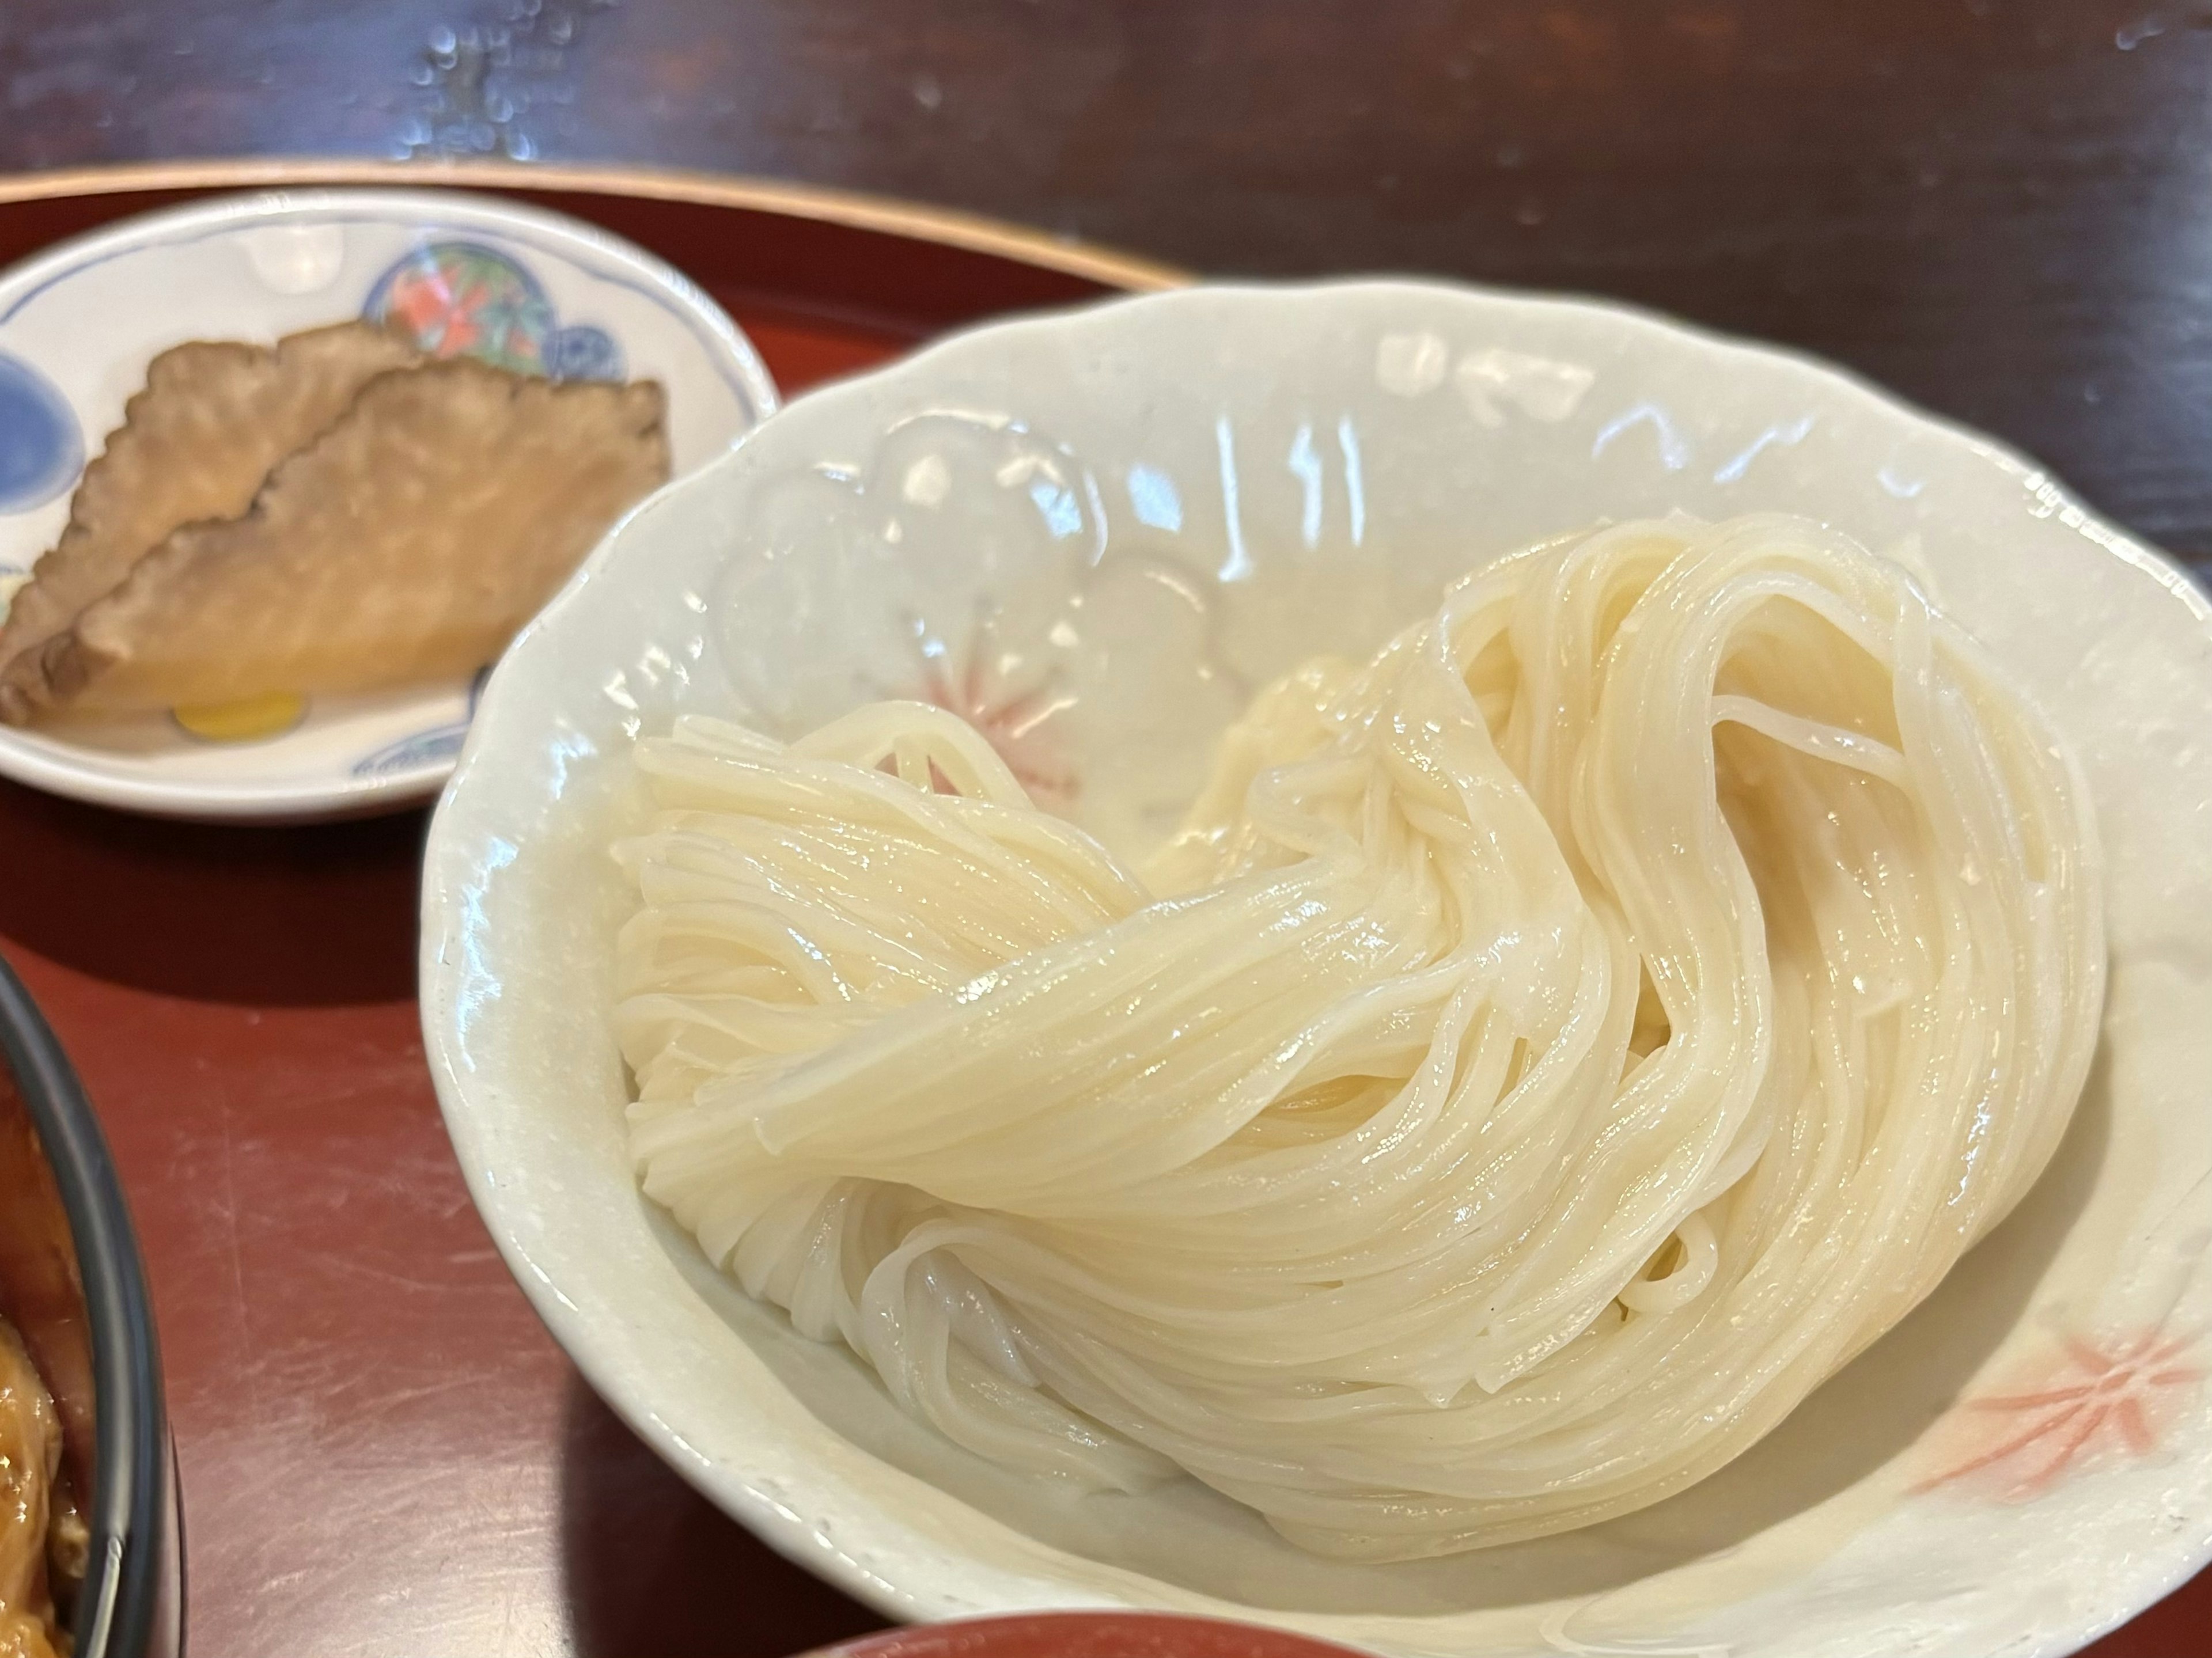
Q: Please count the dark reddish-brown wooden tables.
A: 1